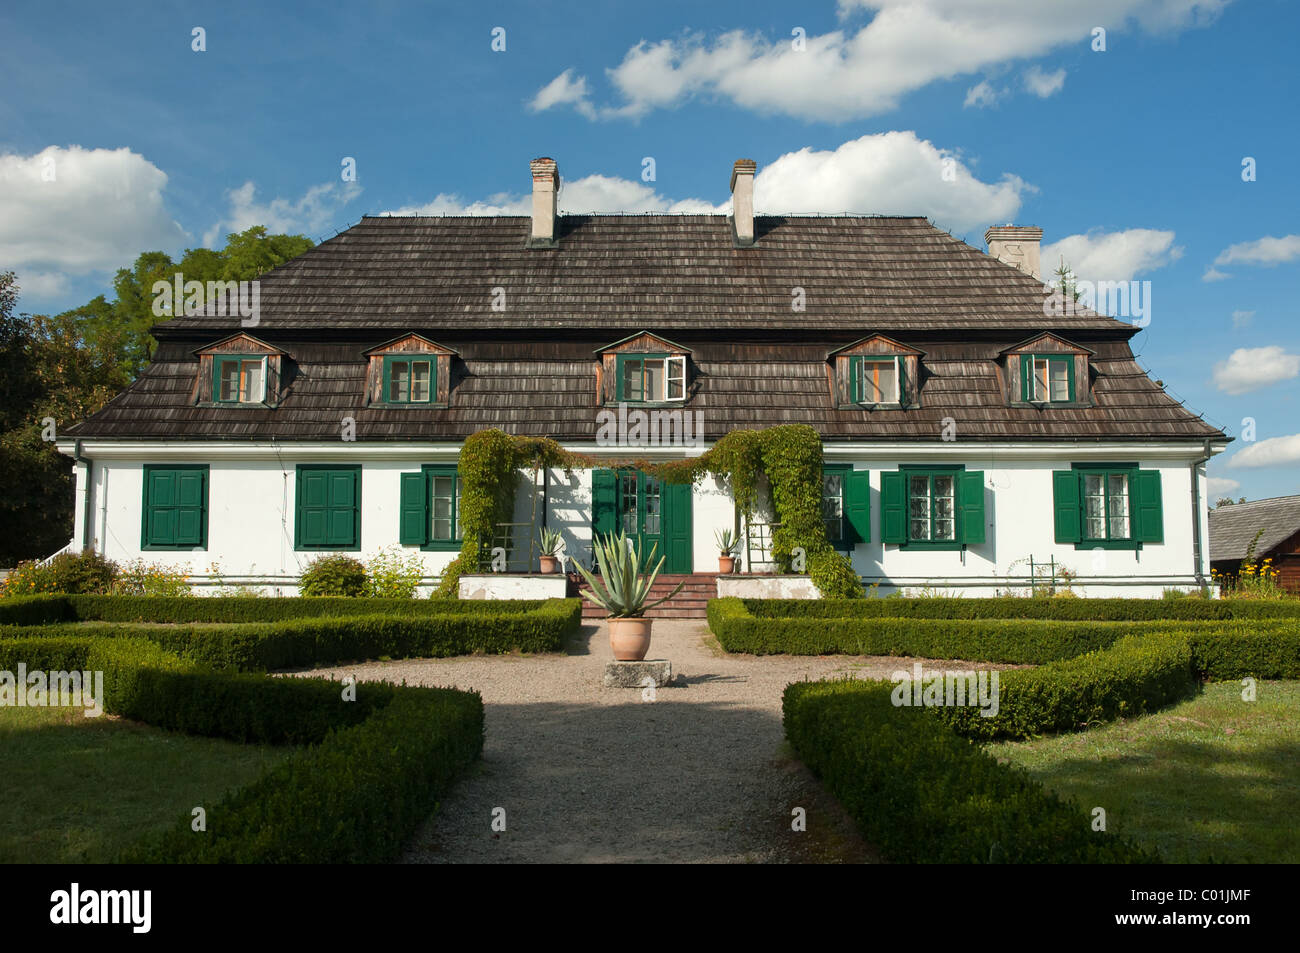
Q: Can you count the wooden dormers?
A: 5